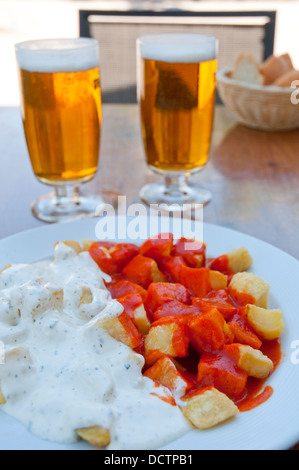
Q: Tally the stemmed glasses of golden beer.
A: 2